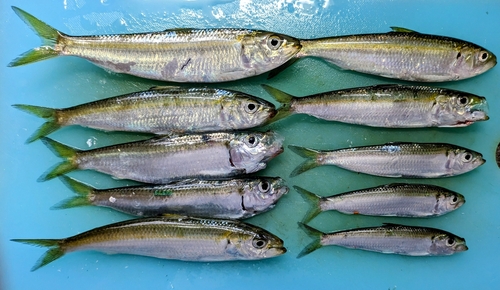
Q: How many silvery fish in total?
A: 10